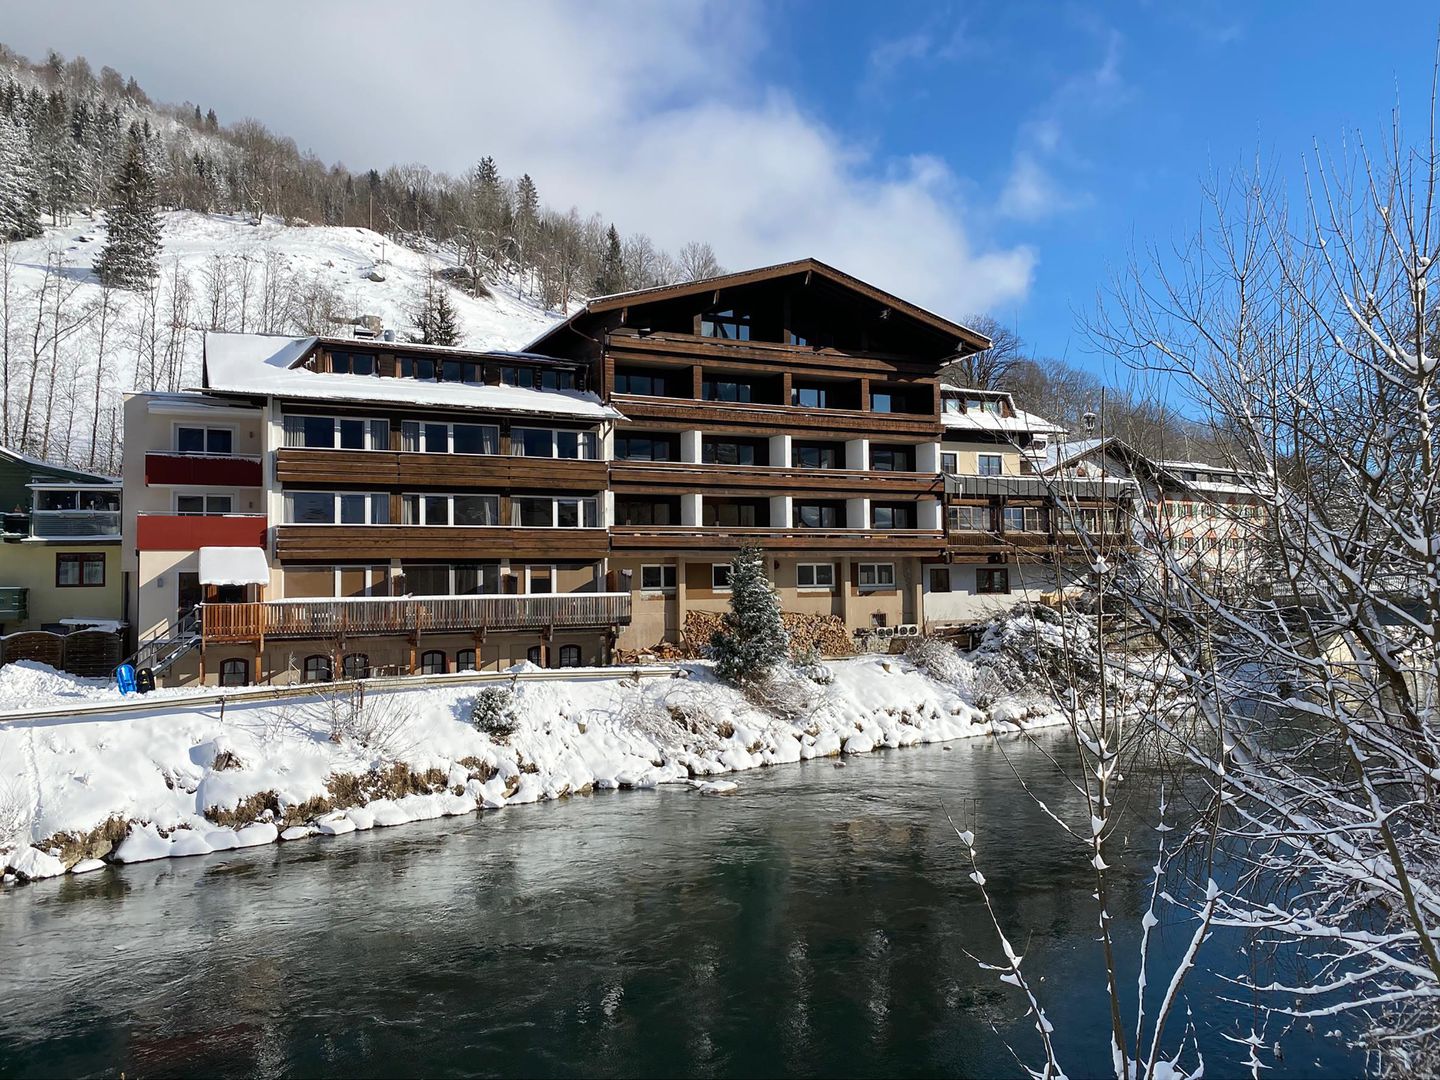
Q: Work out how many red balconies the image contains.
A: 2